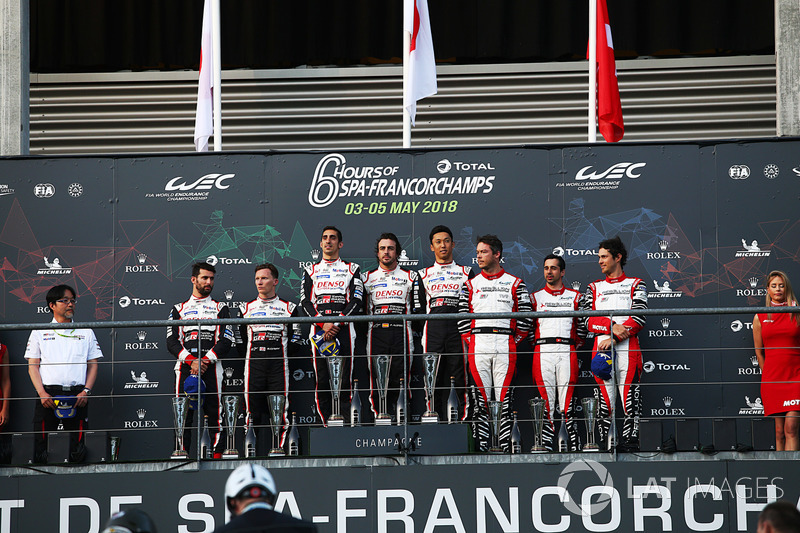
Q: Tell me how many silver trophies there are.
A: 9